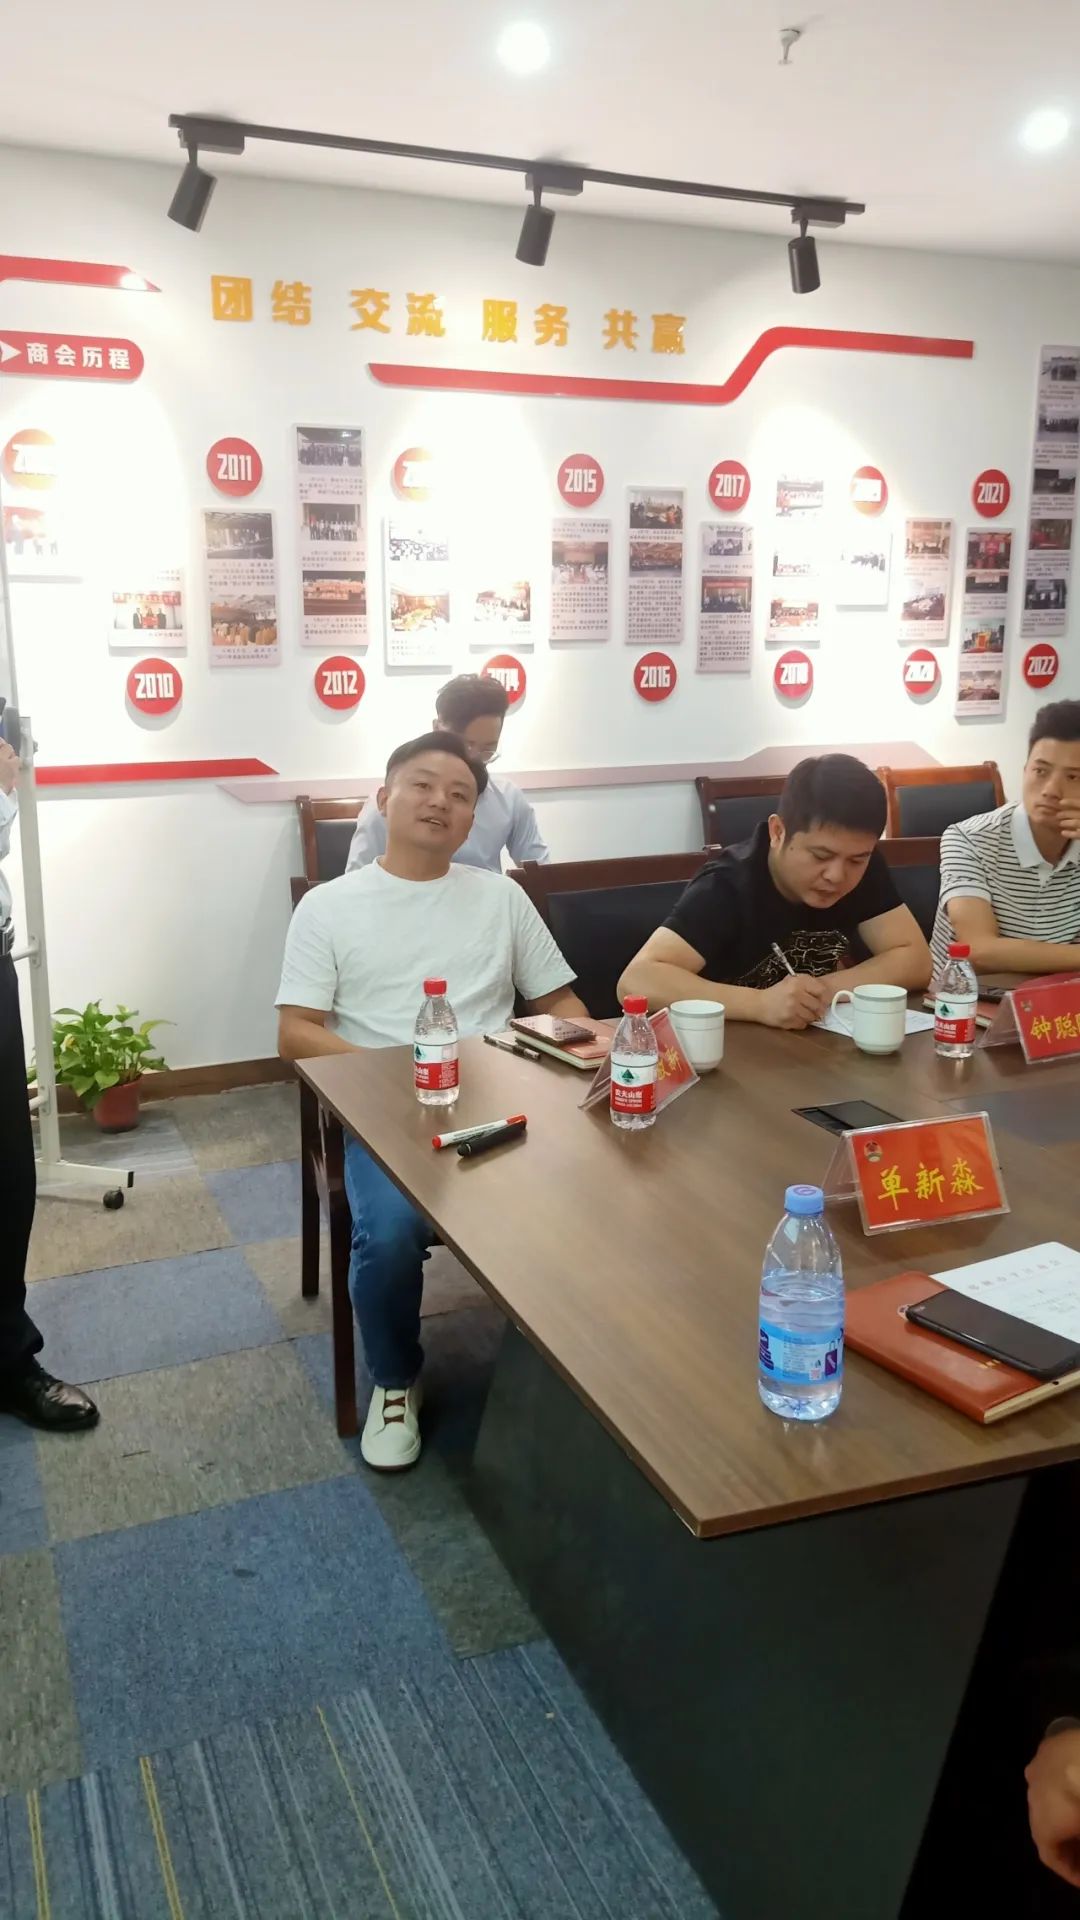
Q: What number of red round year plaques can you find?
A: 14